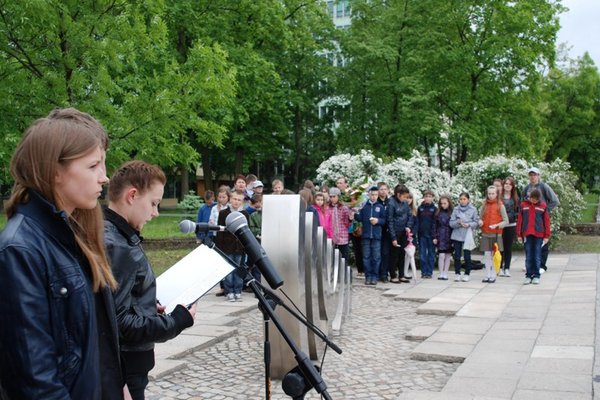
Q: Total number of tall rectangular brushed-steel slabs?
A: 7